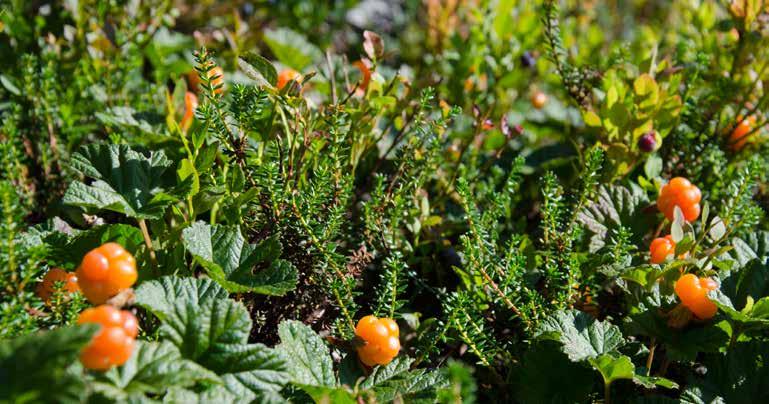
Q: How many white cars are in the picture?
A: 0